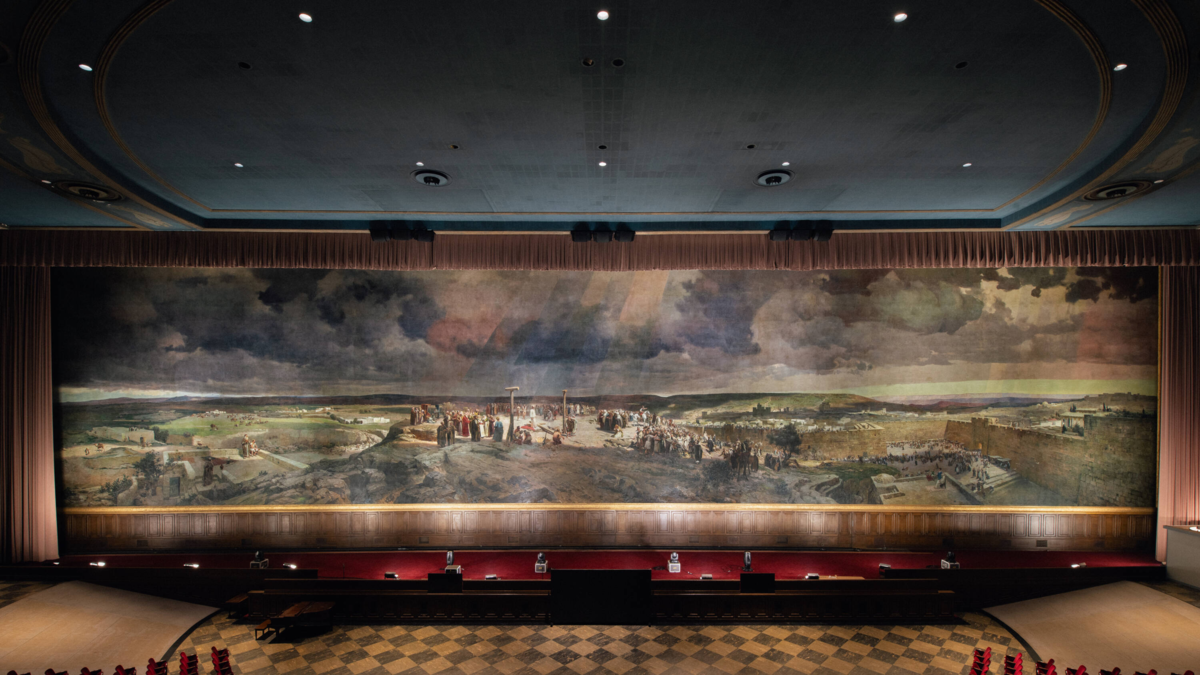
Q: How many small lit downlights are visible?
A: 12